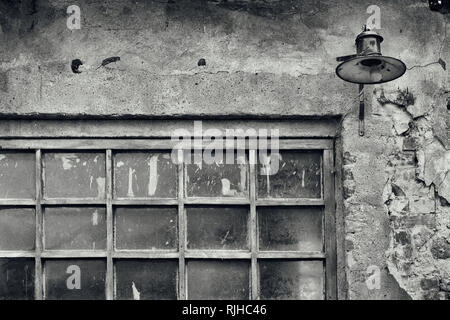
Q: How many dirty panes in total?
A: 15